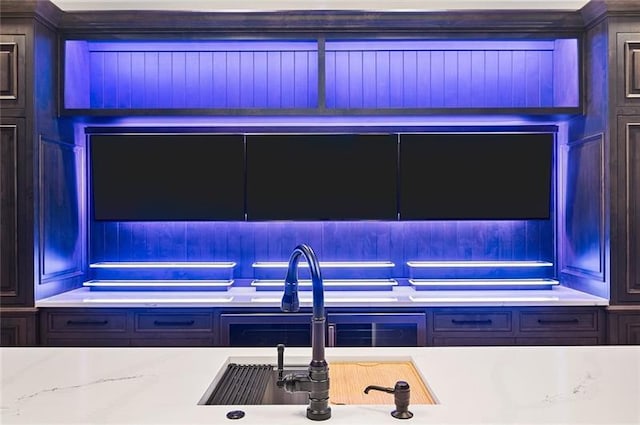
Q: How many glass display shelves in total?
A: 6